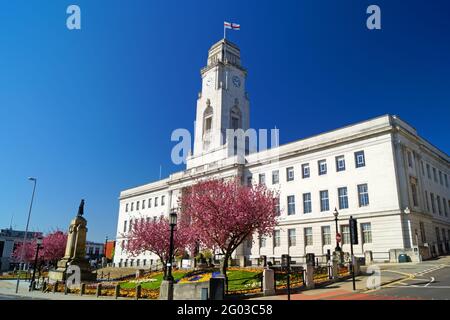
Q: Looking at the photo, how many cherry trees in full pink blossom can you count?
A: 3